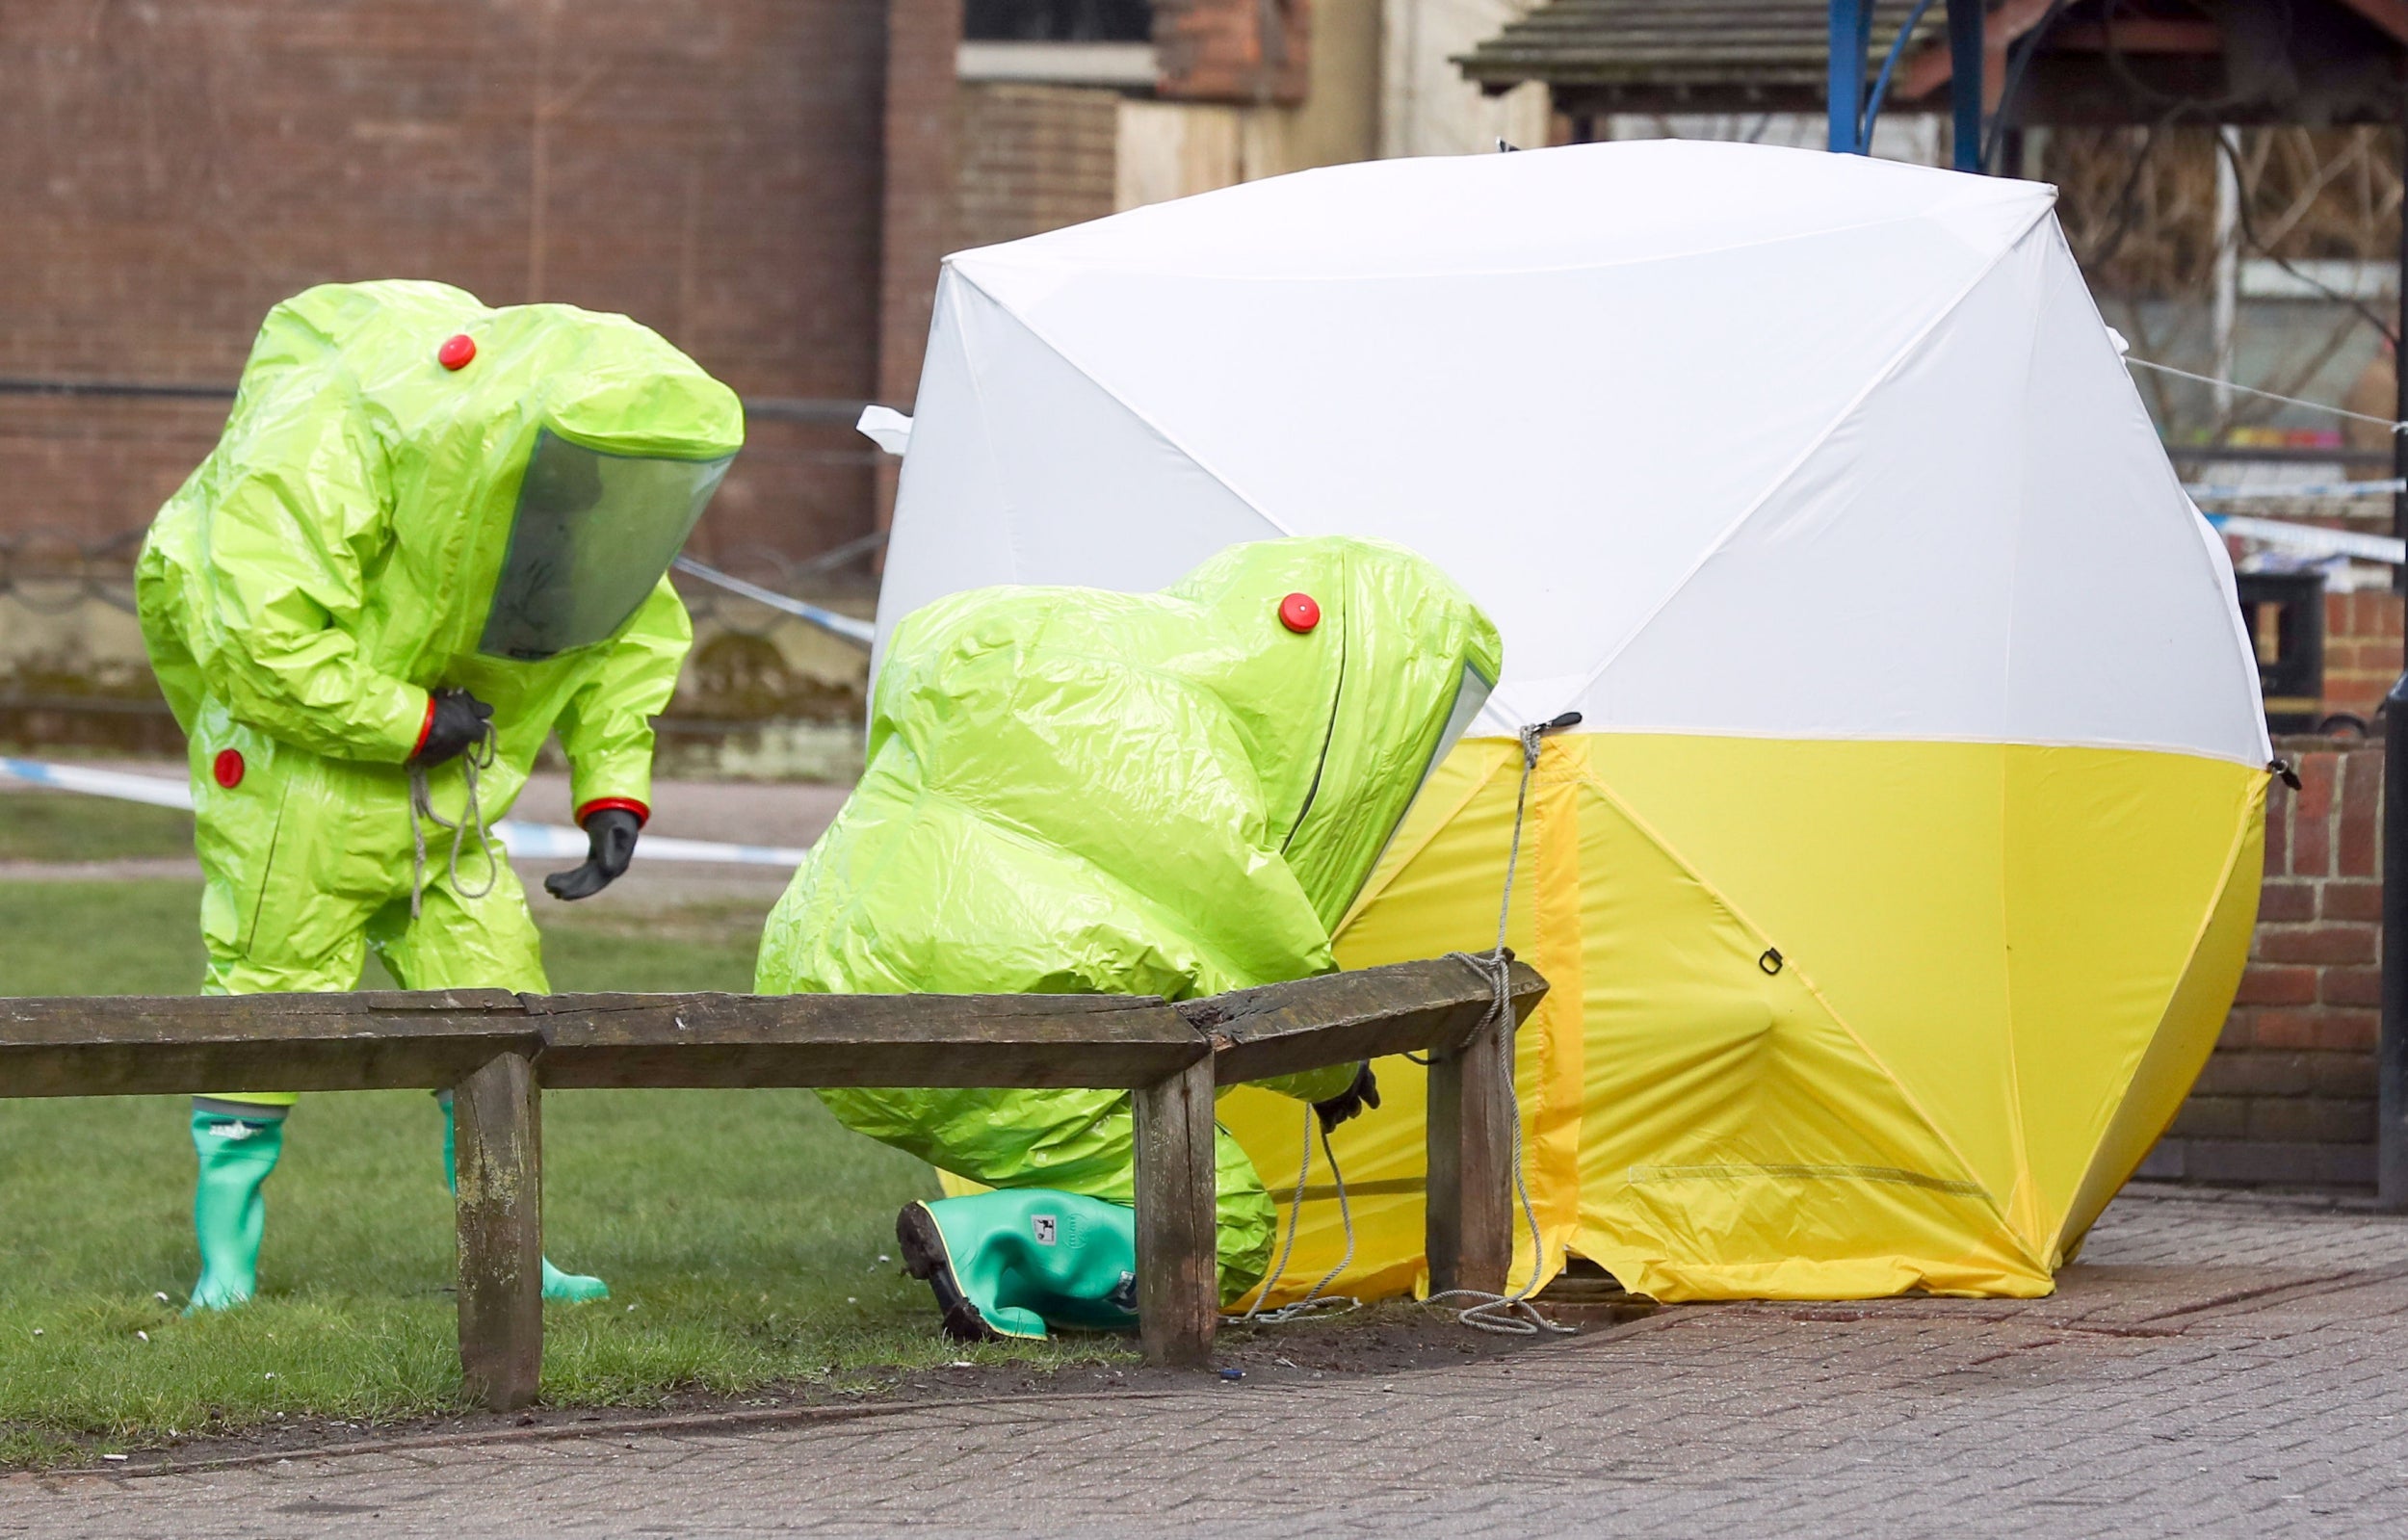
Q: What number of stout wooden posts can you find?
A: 3